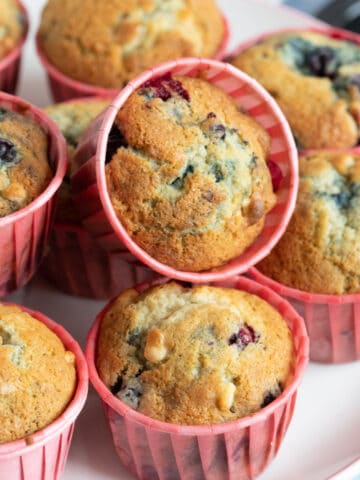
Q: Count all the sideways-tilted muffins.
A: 1